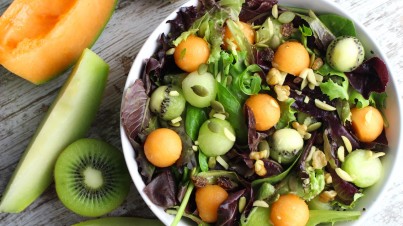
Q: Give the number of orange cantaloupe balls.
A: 8